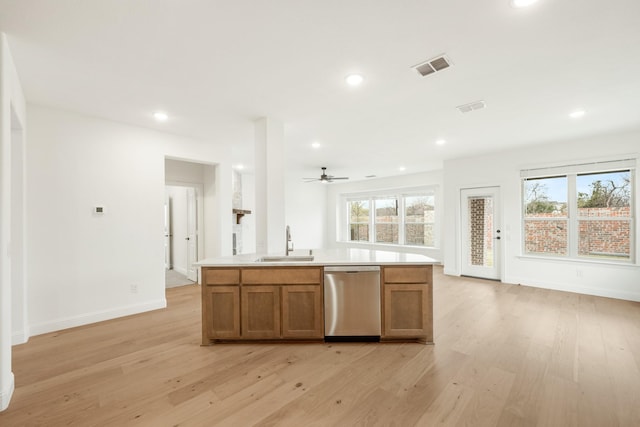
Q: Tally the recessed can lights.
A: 8